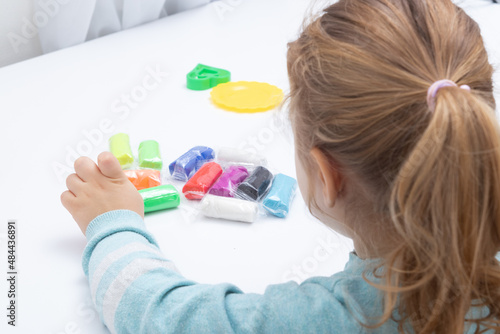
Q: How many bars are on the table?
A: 11